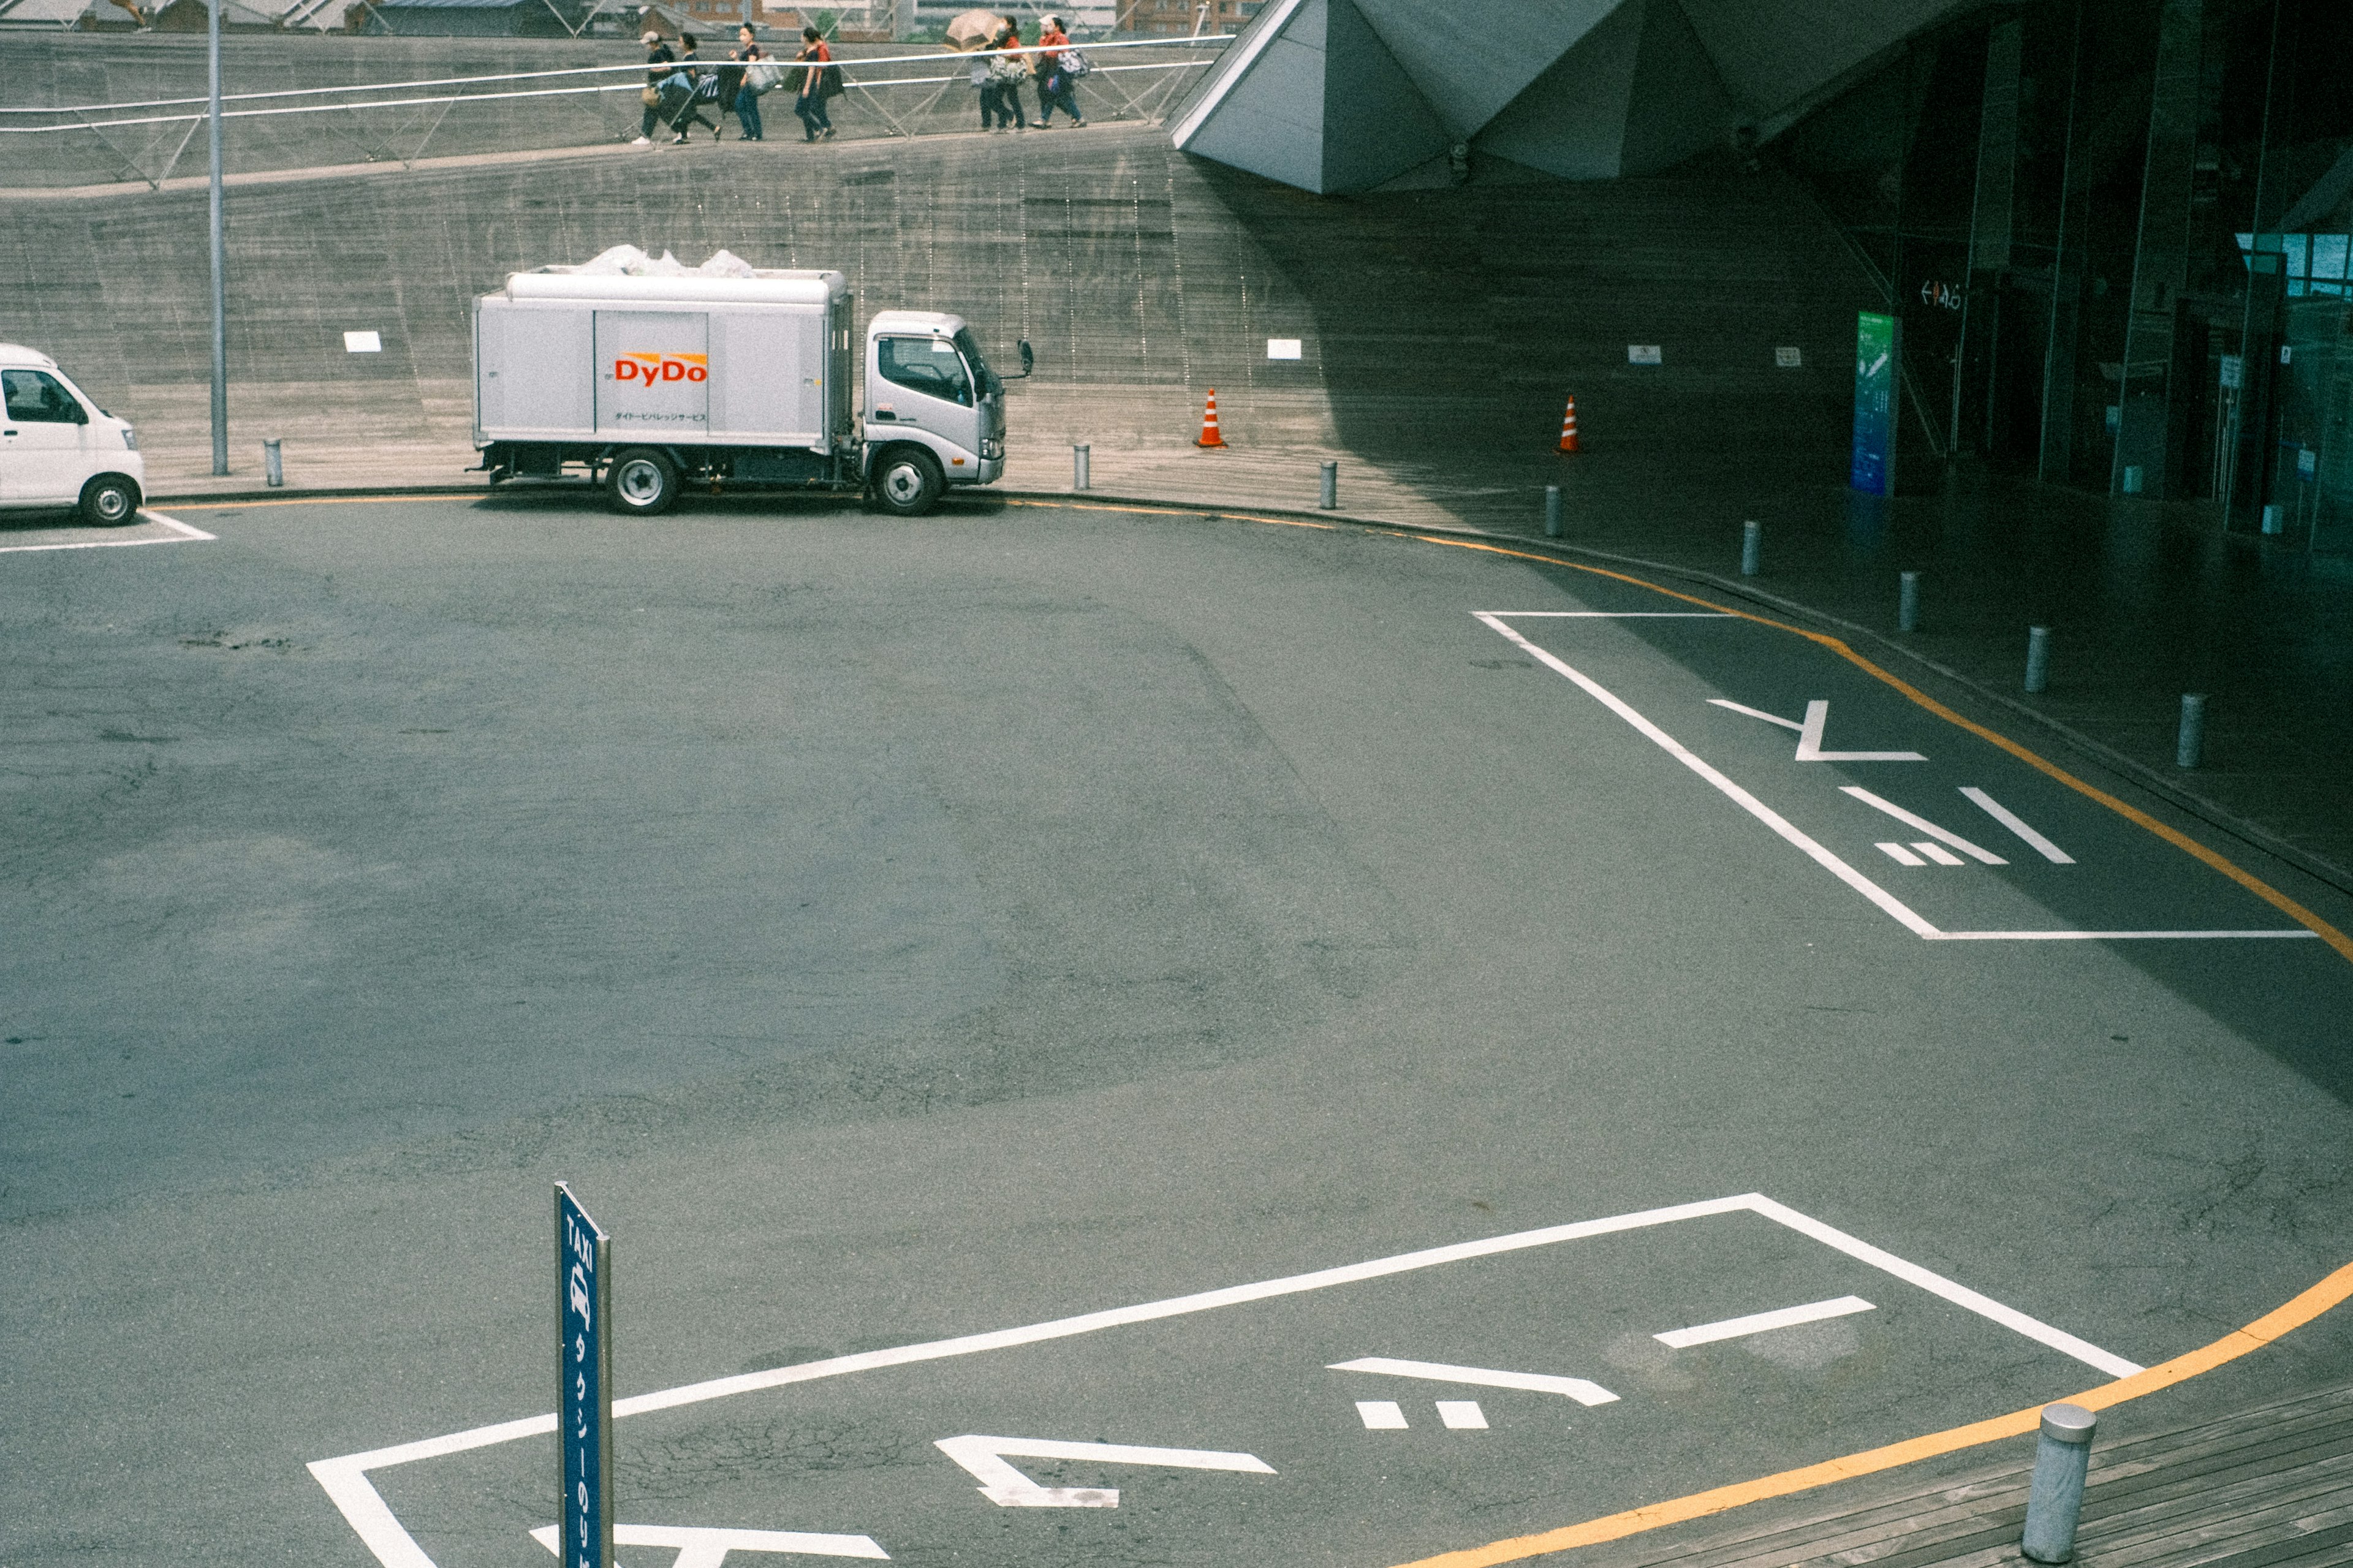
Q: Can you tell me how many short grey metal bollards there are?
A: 9